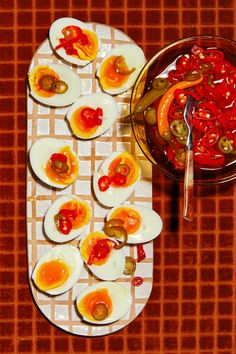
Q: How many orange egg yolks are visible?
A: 11